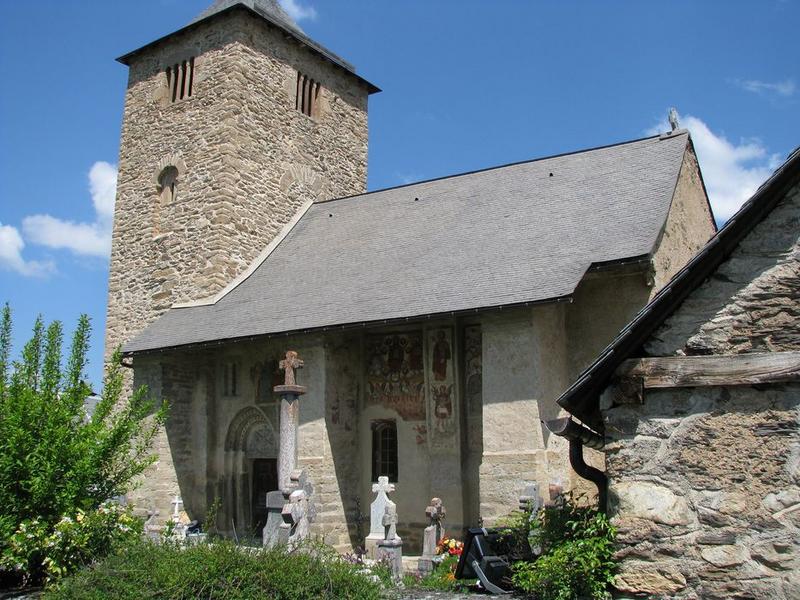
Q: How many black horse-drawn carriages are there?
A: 0